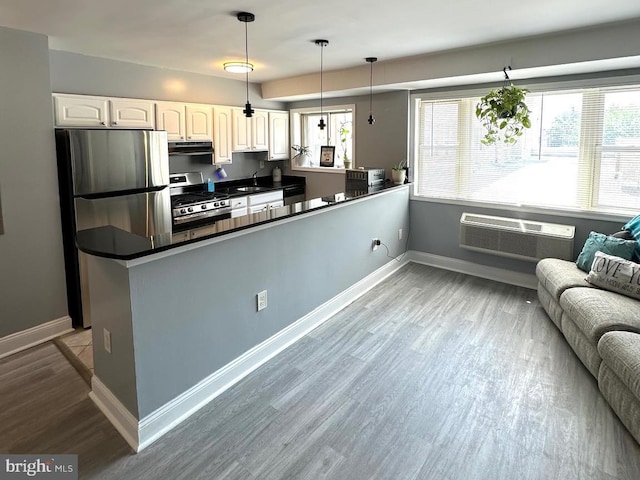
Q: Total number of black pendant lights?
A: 3